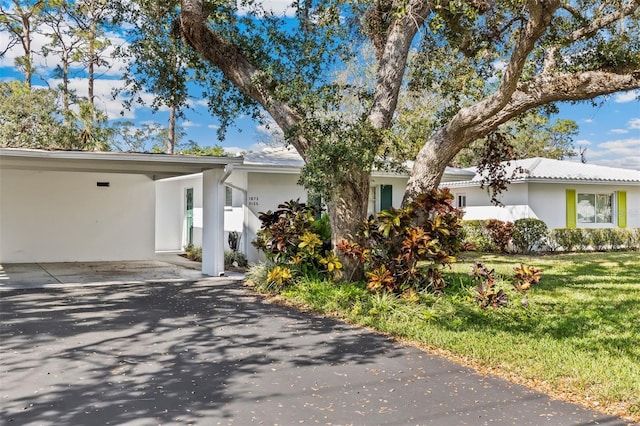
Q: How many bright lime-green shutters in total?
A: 2